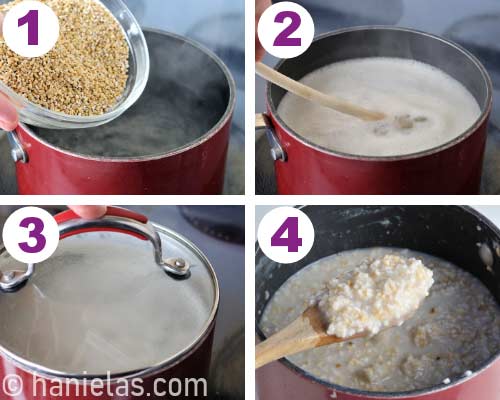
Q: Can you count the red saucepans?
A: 4